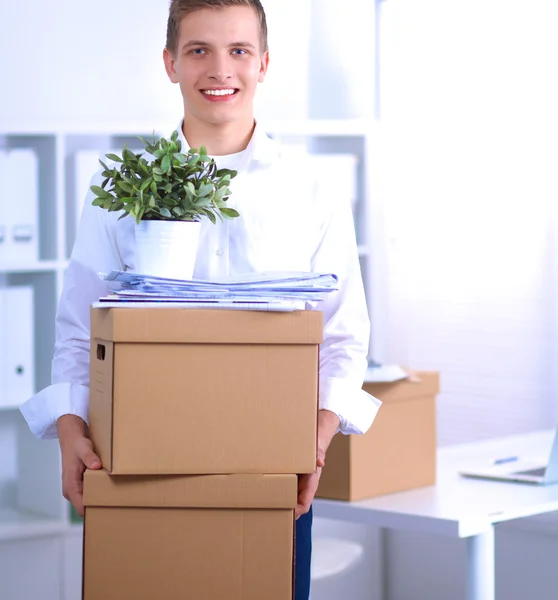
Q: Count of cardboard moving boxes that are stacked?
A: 2